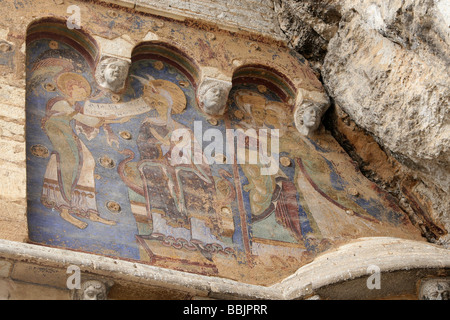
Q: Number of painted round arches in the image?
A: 3